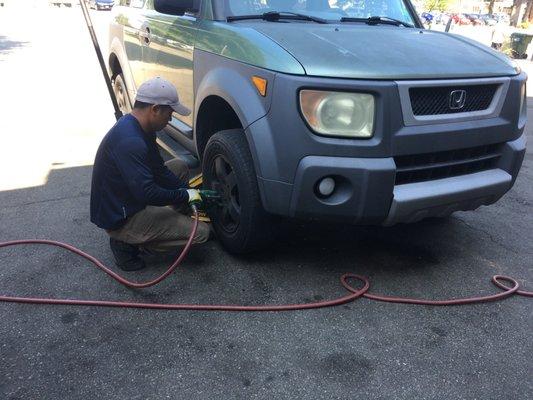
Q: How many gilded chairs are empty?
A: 0